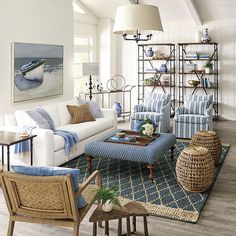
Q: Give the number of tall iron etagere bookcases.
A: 2